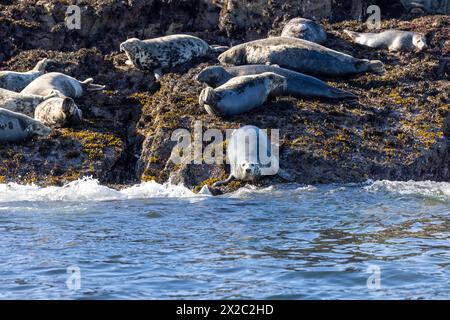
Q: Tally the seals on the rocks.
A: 12